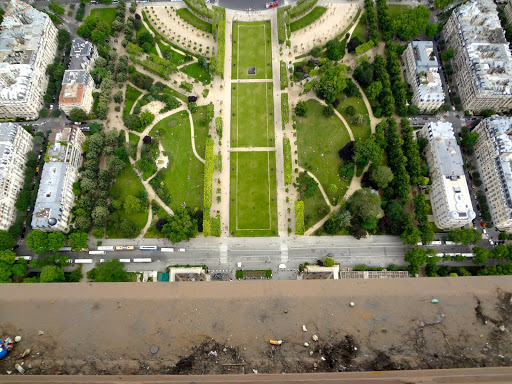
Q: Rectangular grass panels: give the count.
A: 3